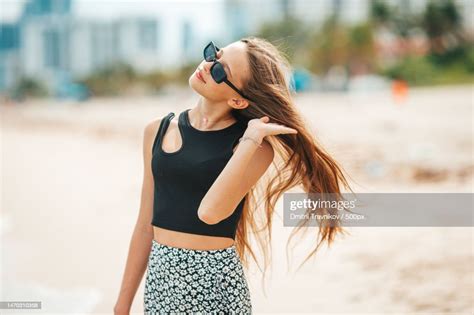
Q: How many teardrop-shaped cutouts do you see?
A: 1